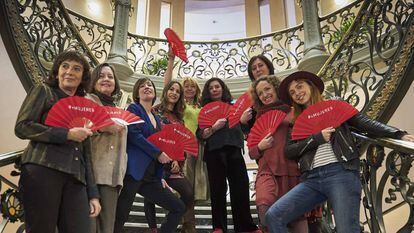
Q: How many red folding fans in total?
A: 9